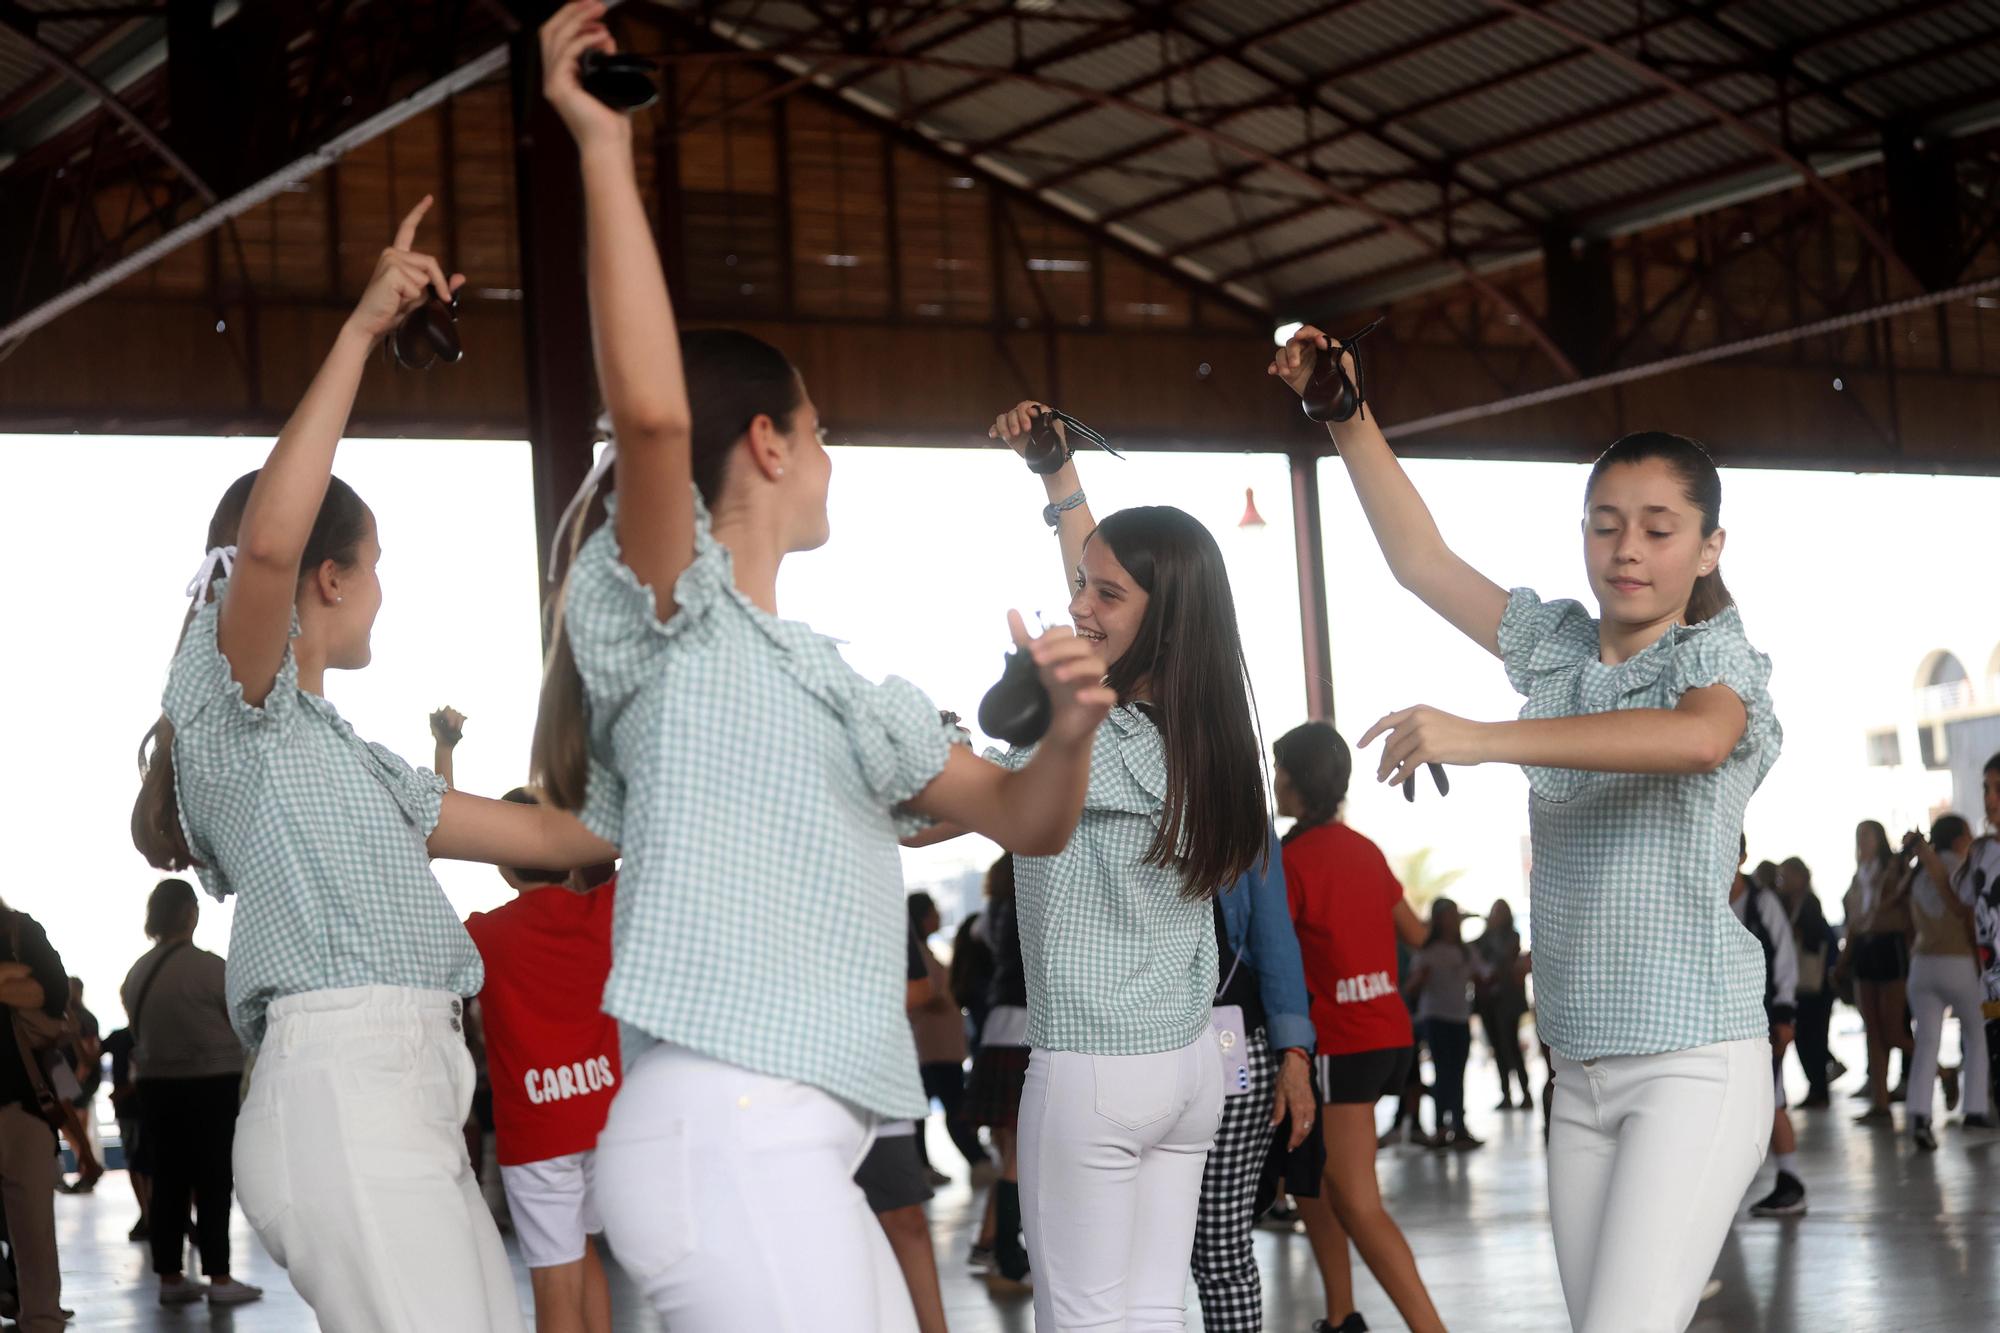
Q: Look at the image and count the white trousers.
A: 5